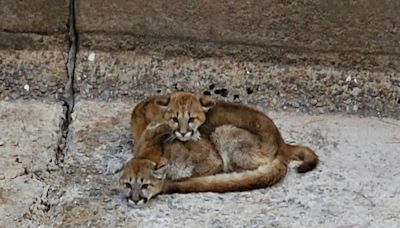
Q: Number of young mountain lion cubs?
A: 2